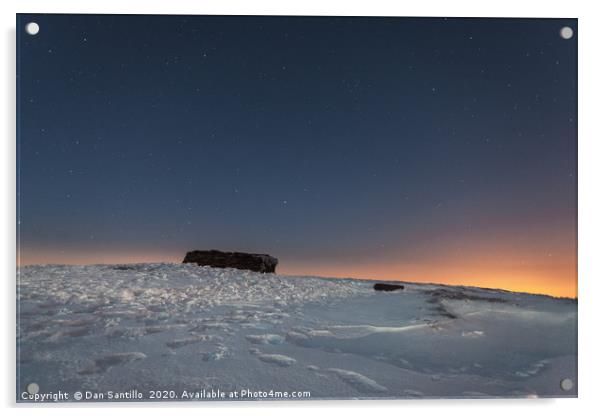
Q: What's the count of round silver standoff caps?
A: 4